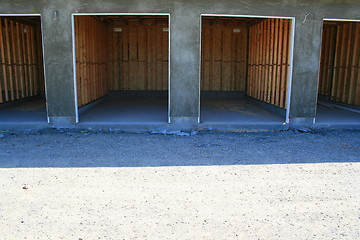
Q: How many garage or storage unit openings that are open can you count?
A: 4